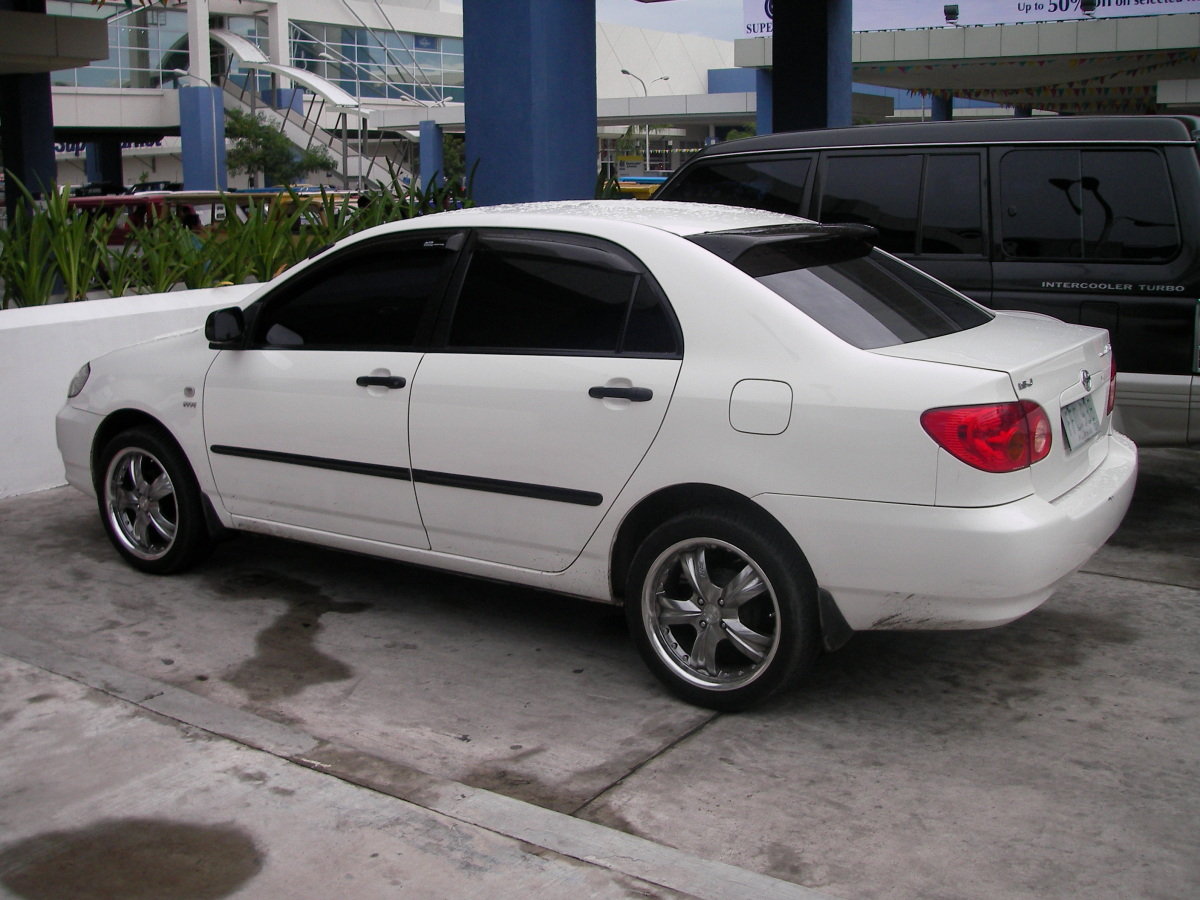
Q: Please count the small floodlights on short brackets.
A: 2